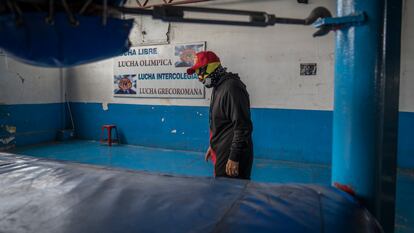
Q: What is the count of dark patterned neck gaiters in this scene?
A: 1